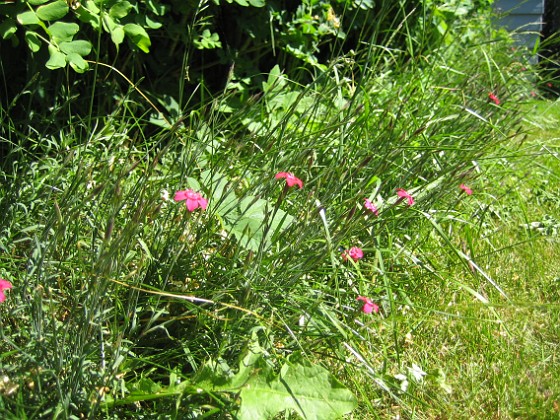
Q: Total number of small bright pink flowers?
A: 9